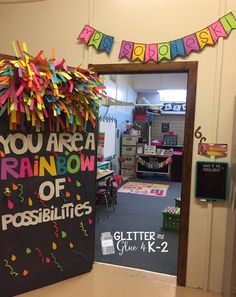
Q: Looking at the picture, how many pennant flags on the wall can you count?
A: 12